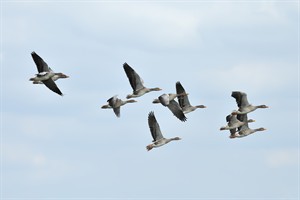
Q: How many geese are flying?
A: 9